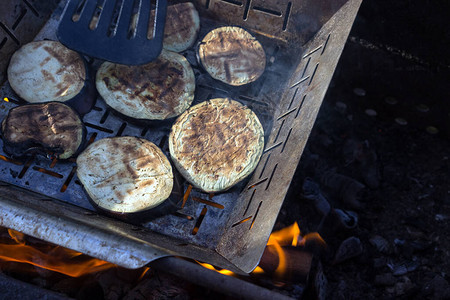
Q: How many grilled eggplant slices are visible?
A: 7